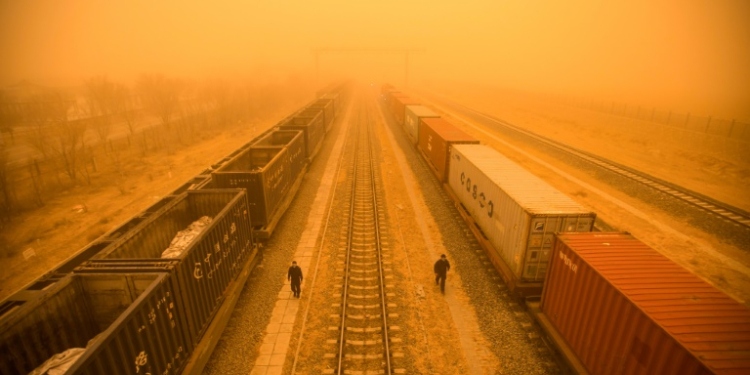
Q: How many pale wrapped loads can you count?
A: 2